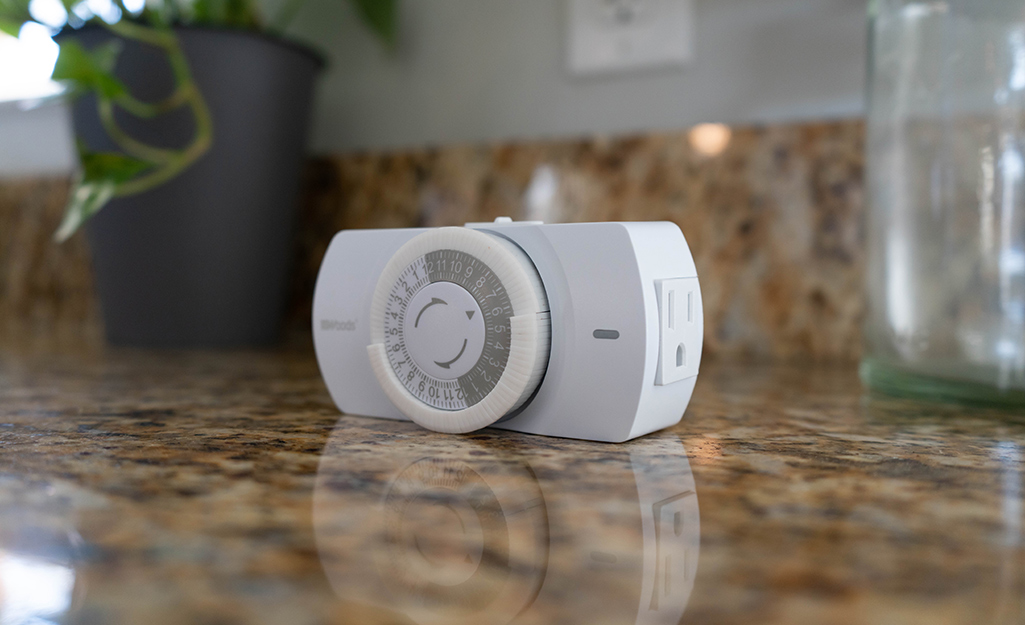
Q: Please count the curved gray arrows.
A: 2